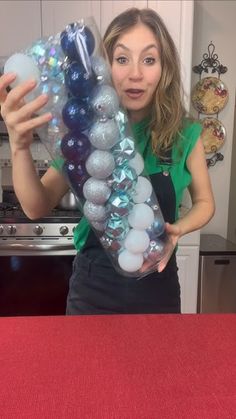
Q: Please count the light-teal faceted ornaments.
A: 5